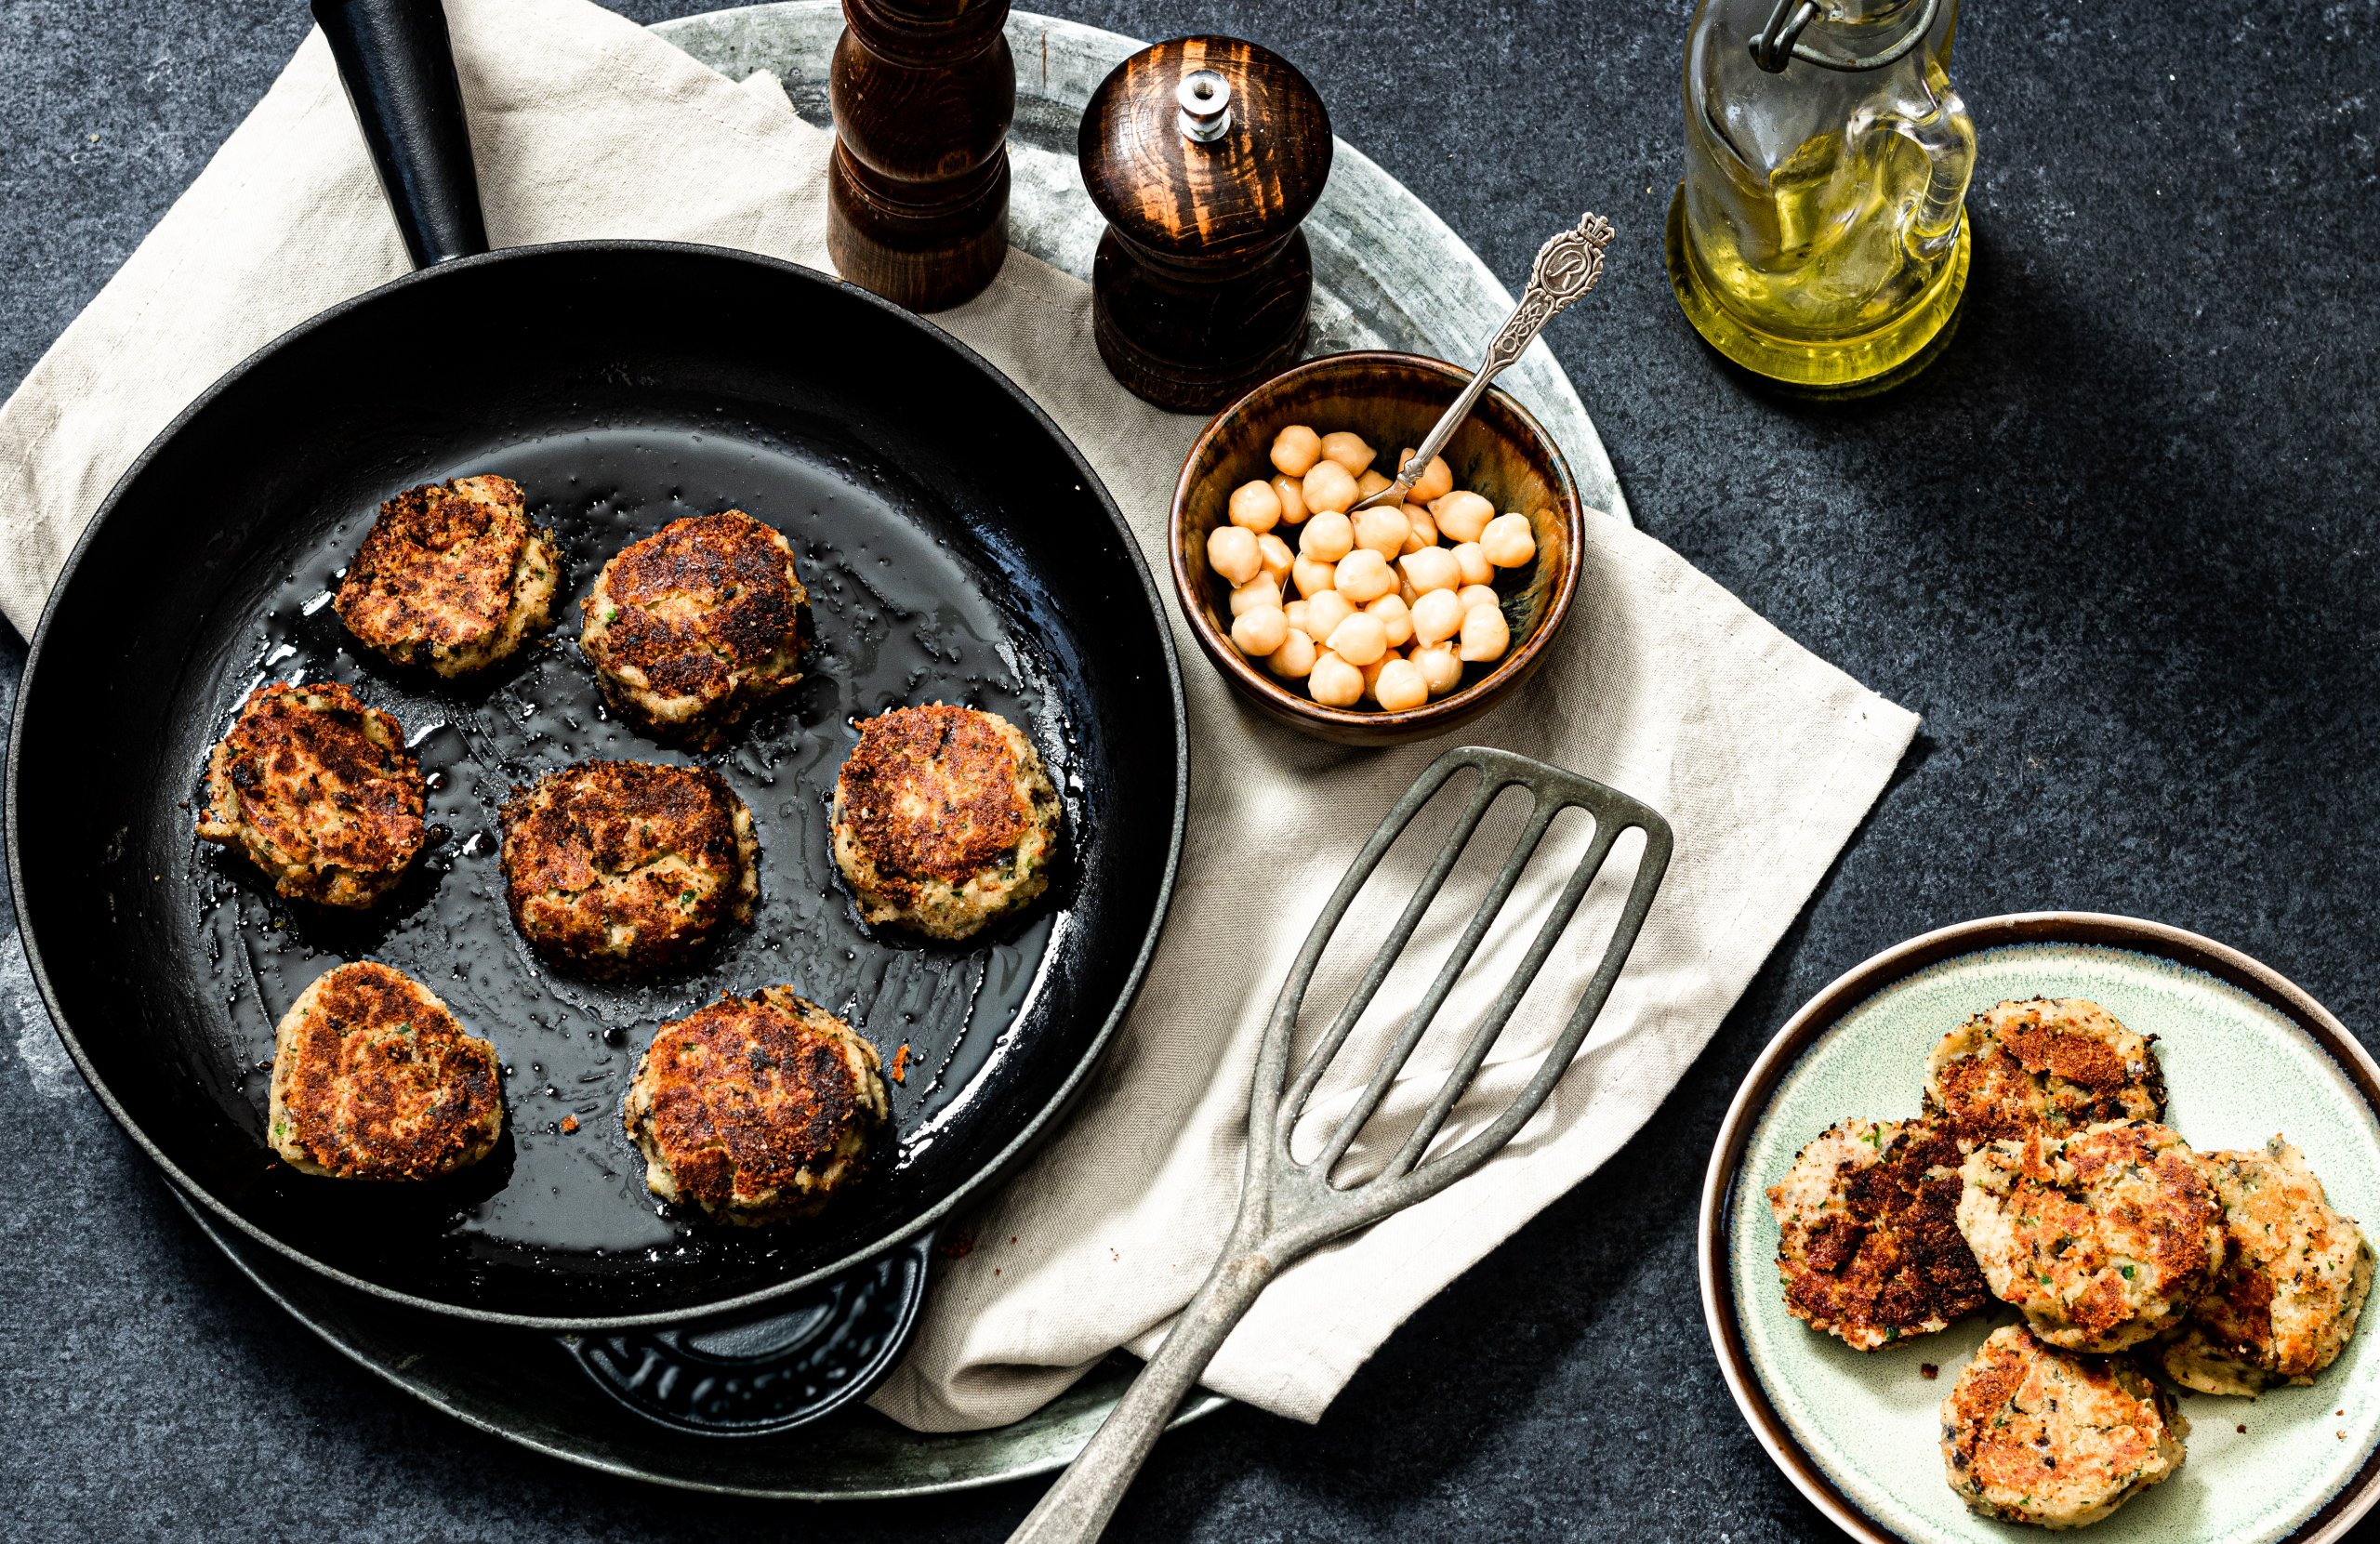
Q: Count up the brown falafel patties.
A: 12